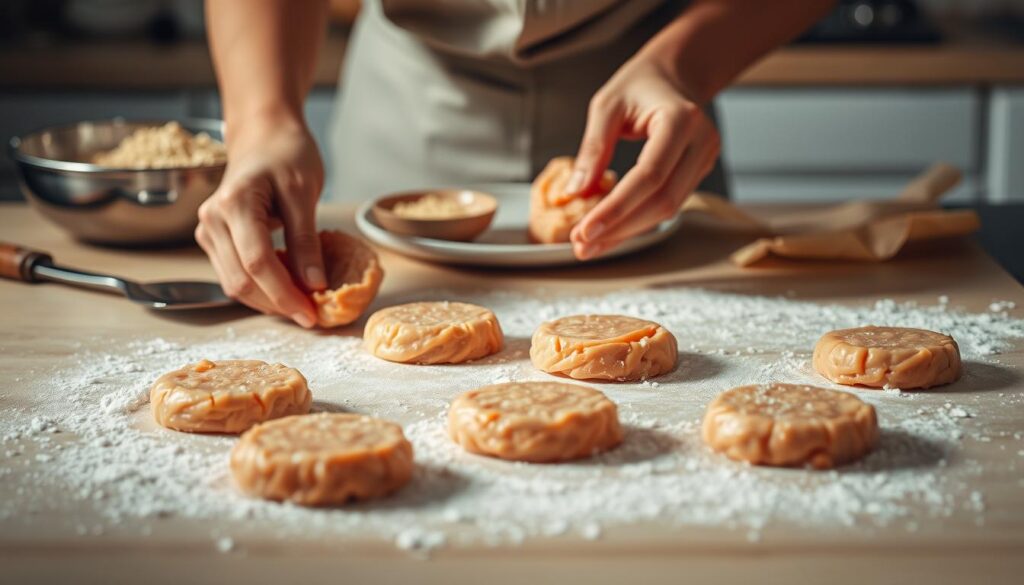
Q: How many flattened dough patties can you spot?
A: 7